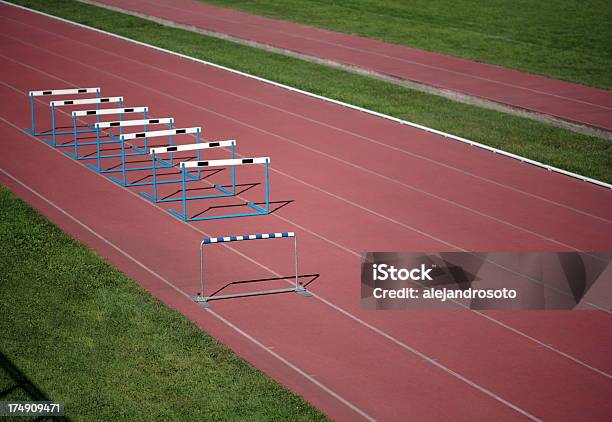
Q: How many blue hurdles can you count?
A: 7